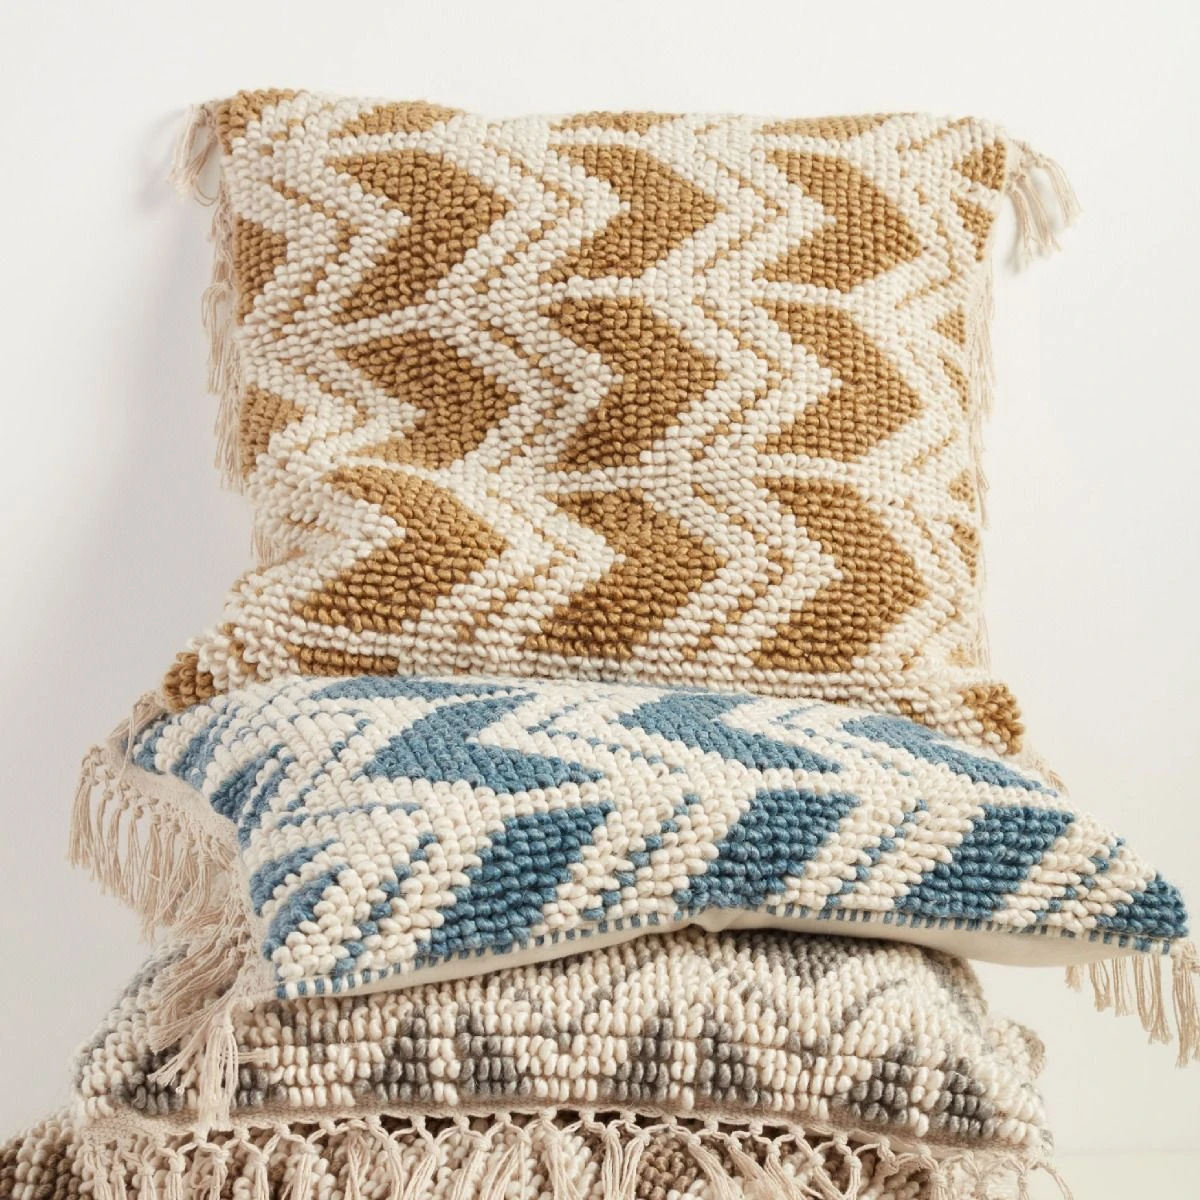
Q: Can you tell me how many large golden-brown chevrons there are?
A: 9